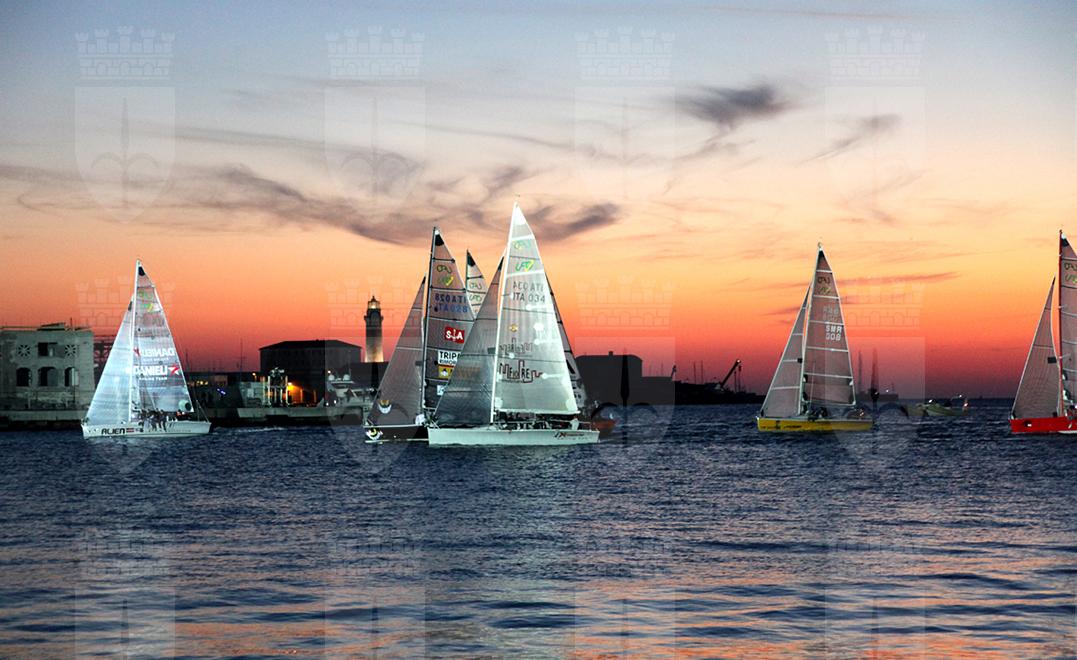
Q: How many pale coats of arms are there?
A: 12